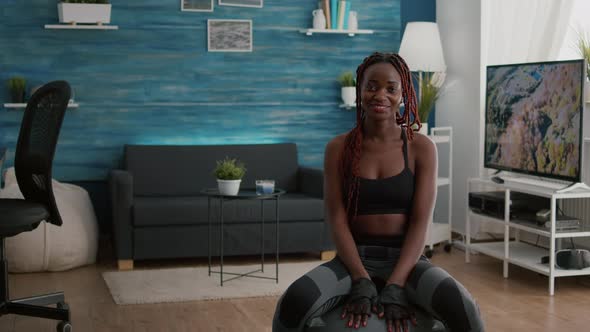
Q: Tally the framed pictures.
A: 3